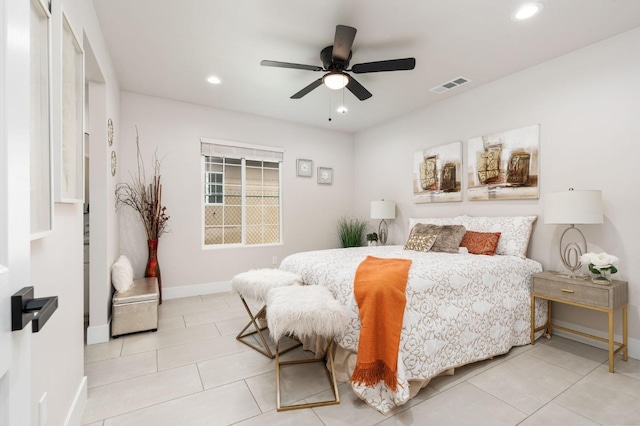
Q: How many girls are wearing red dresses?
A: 0